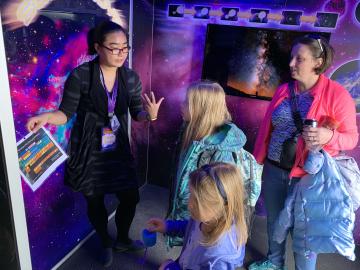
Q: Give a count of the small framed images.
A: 6